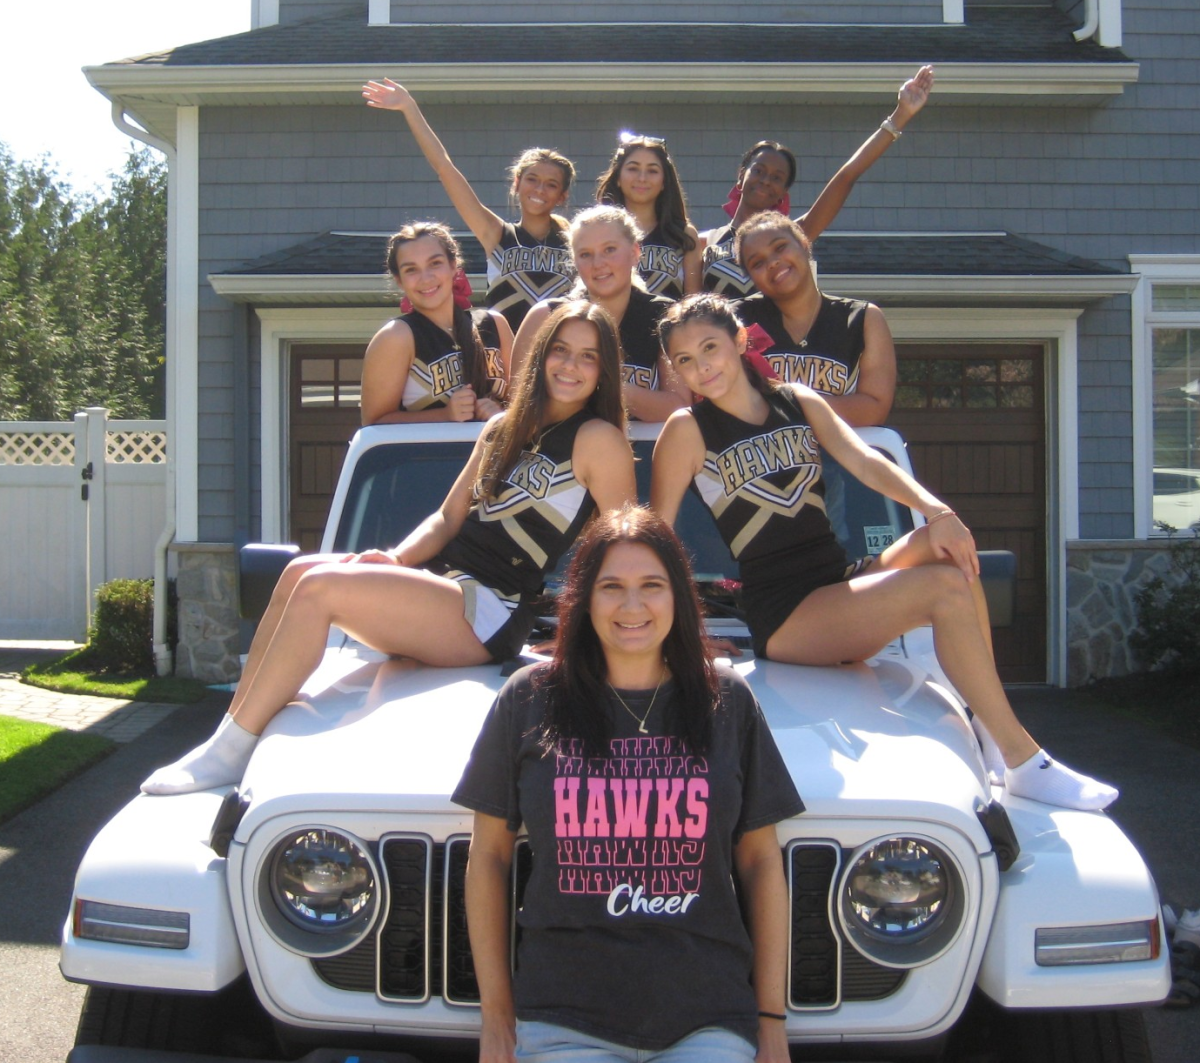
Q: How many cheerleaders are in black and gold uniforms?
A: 8